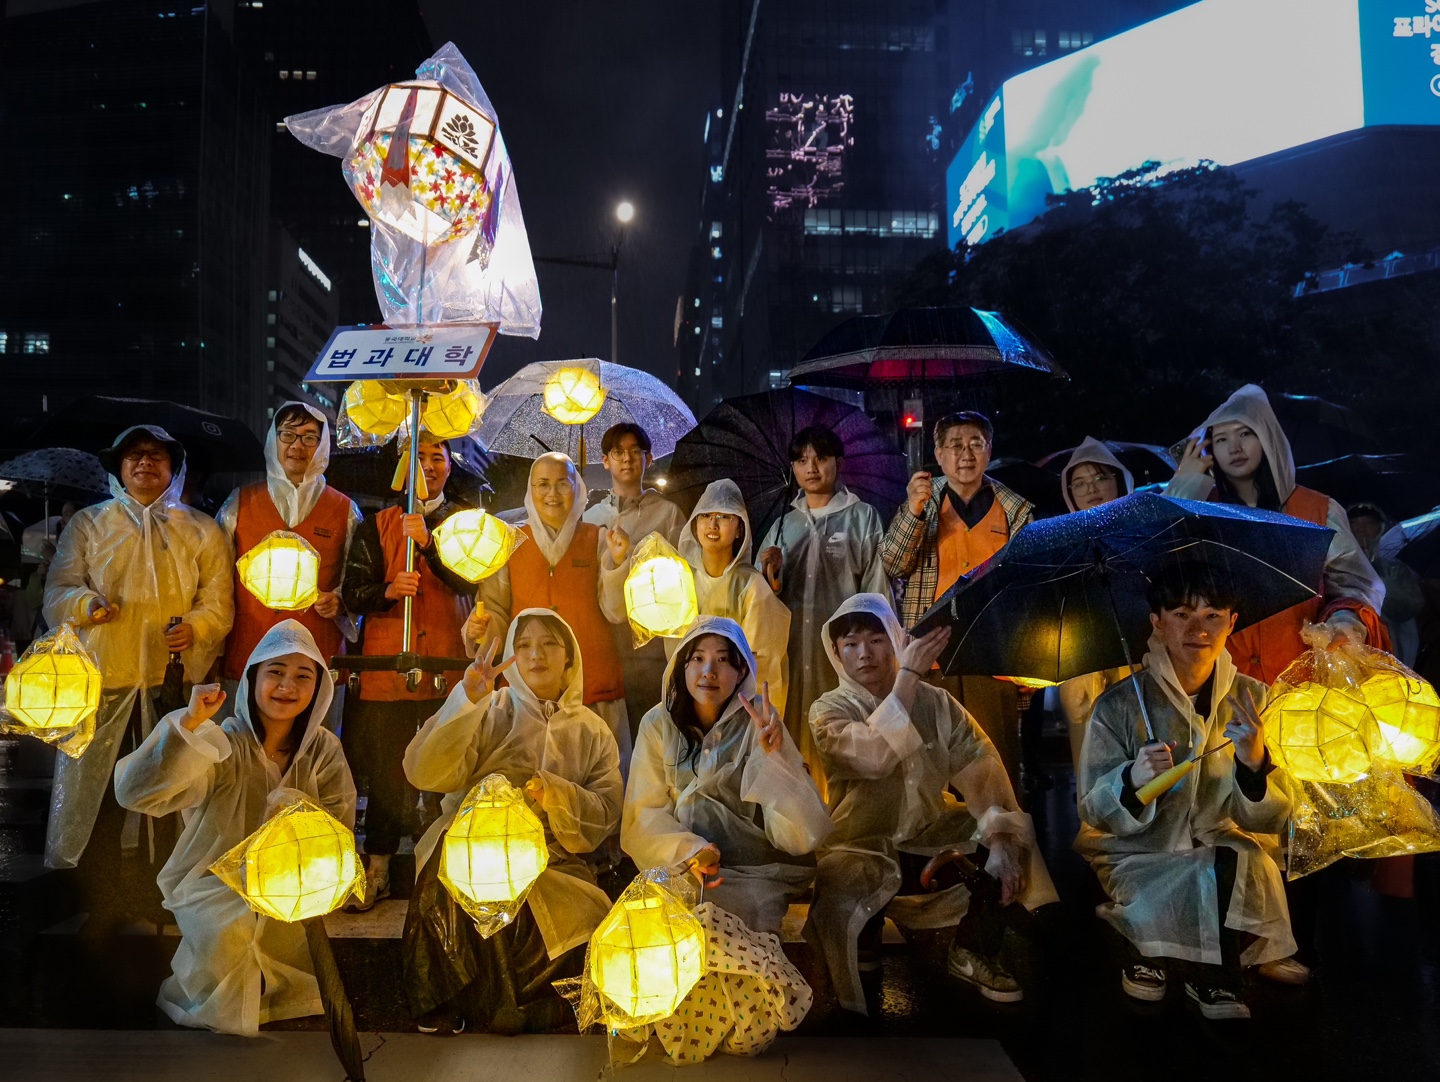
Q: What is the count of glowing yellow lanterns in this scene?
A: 12